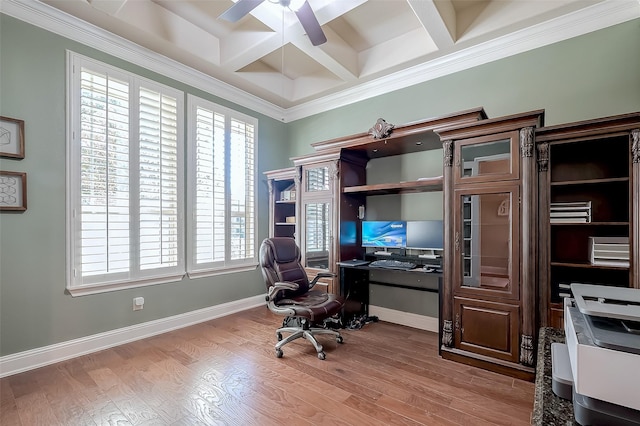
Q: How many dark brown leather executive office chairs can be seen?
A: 1